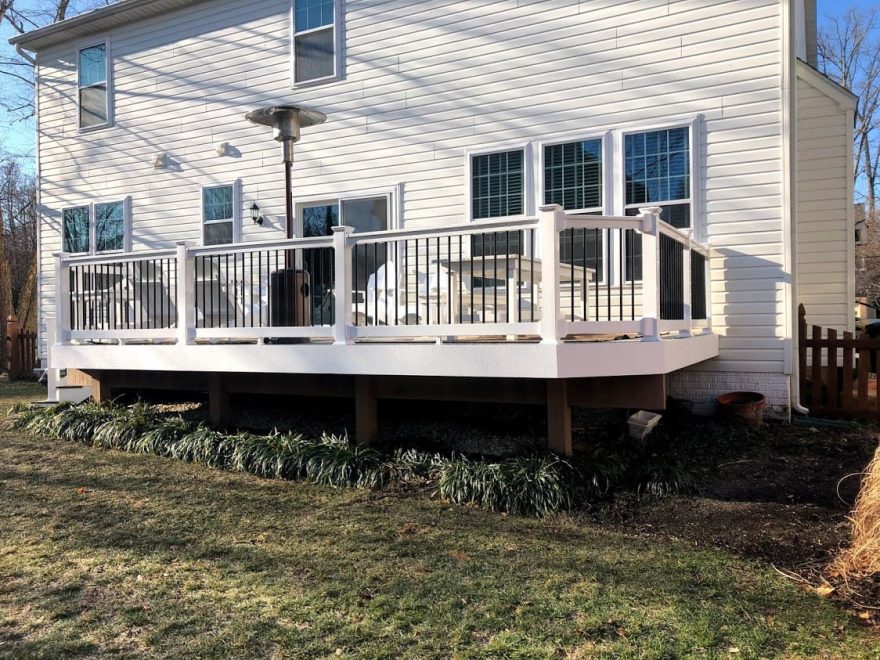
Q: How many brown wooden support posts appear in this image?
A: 4